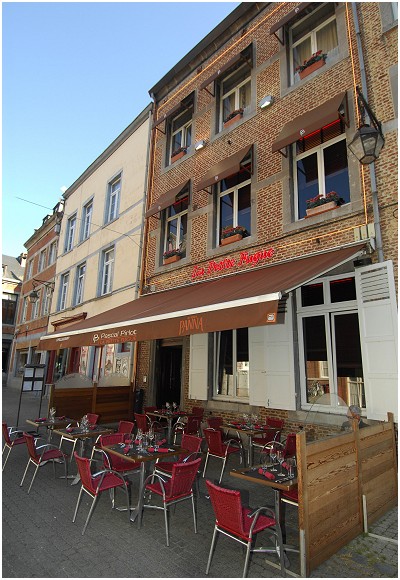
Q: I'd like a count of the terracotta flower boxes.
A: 6